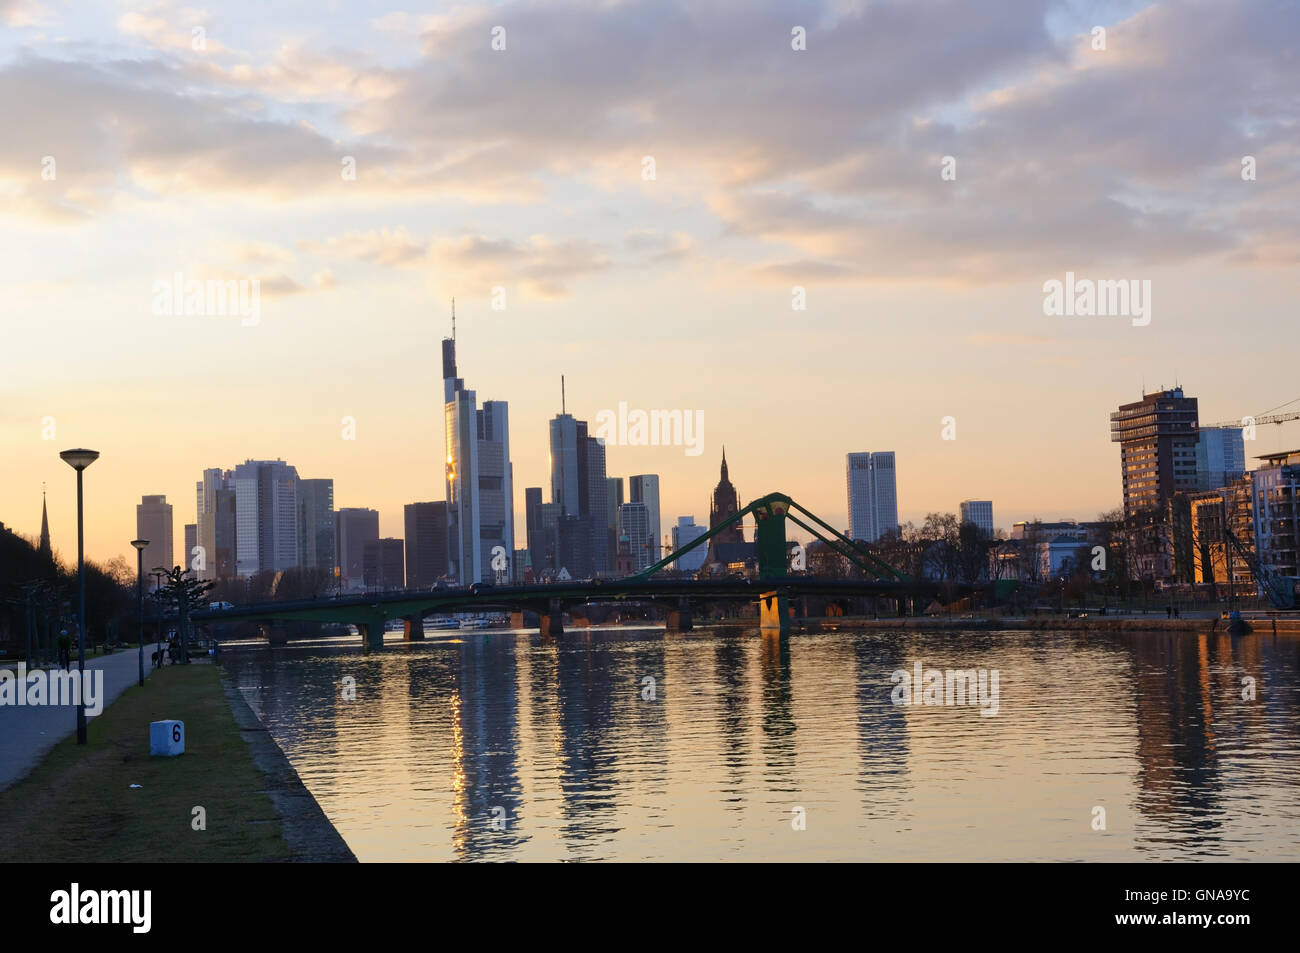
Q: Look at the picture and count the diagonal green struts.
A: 3